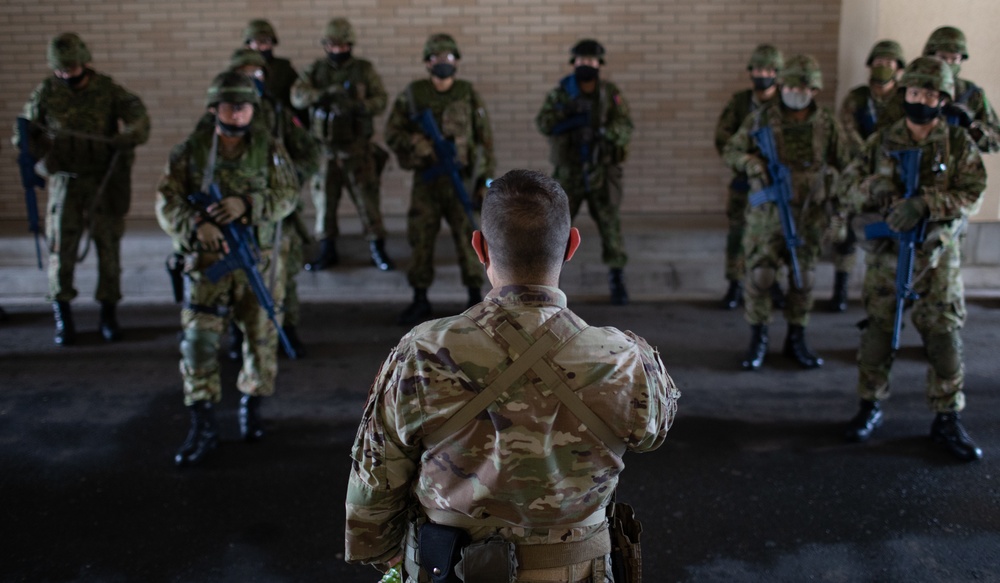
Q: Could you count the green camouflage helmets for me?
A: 11